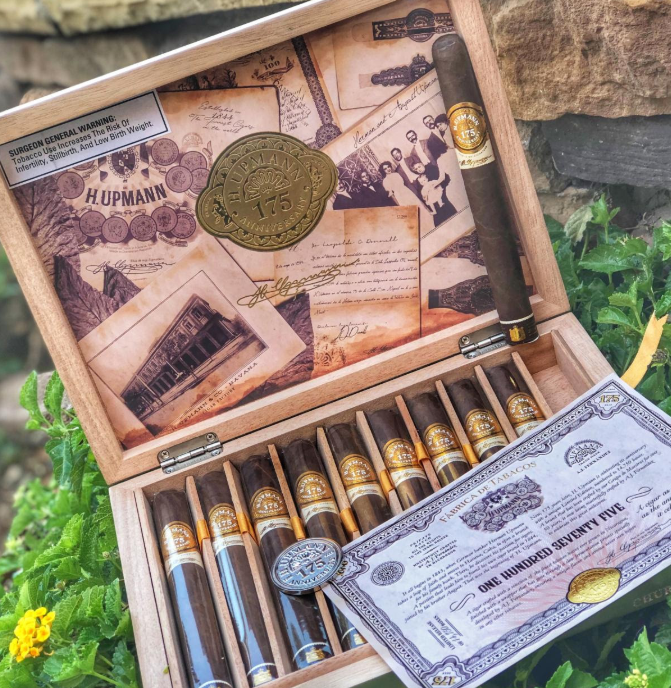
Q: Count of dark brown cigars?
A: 10